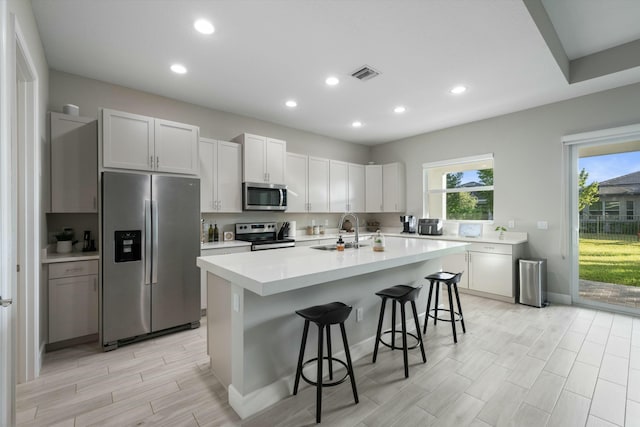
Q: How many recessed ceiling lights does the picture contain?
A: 7